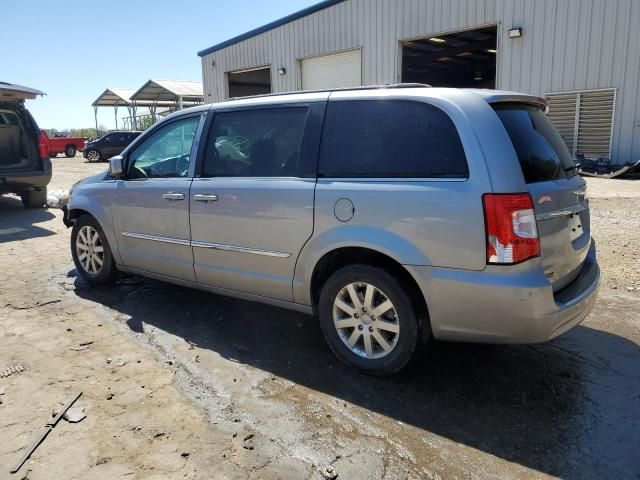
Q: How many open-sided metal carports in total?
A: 2